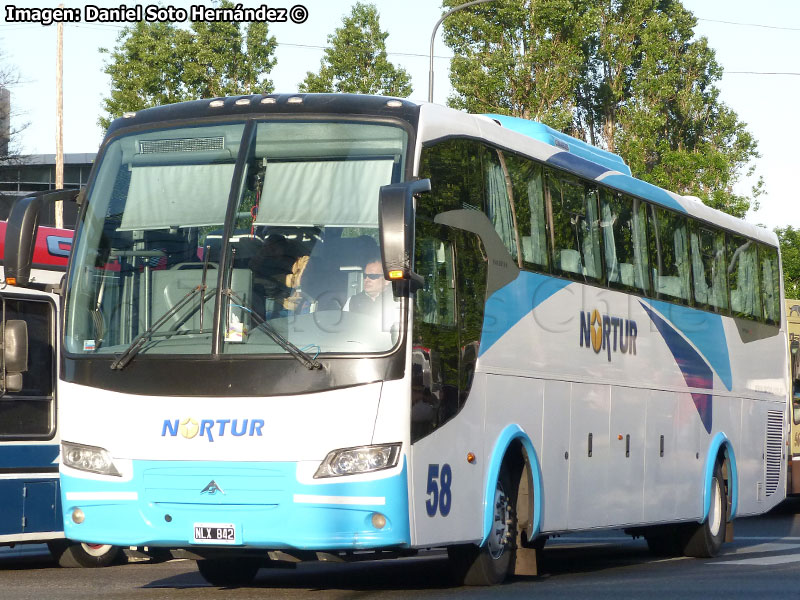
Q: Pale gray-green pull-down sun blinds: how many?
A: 2